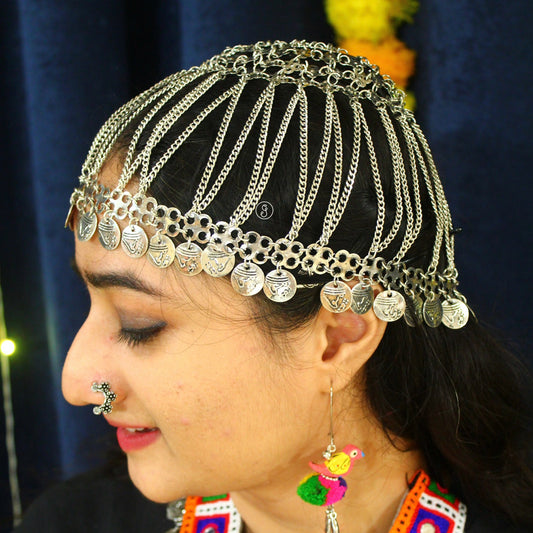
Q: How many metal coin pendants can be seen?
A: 15